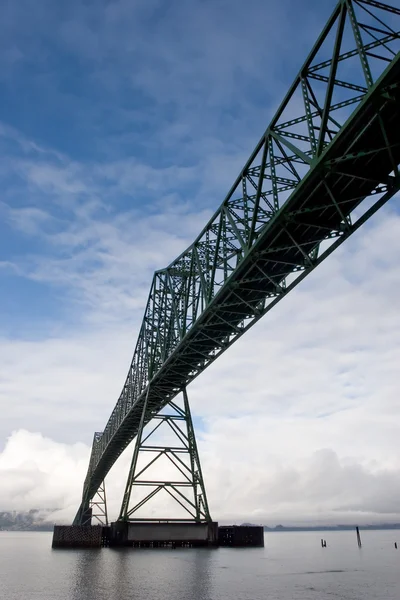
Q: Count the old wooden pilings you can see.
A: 4